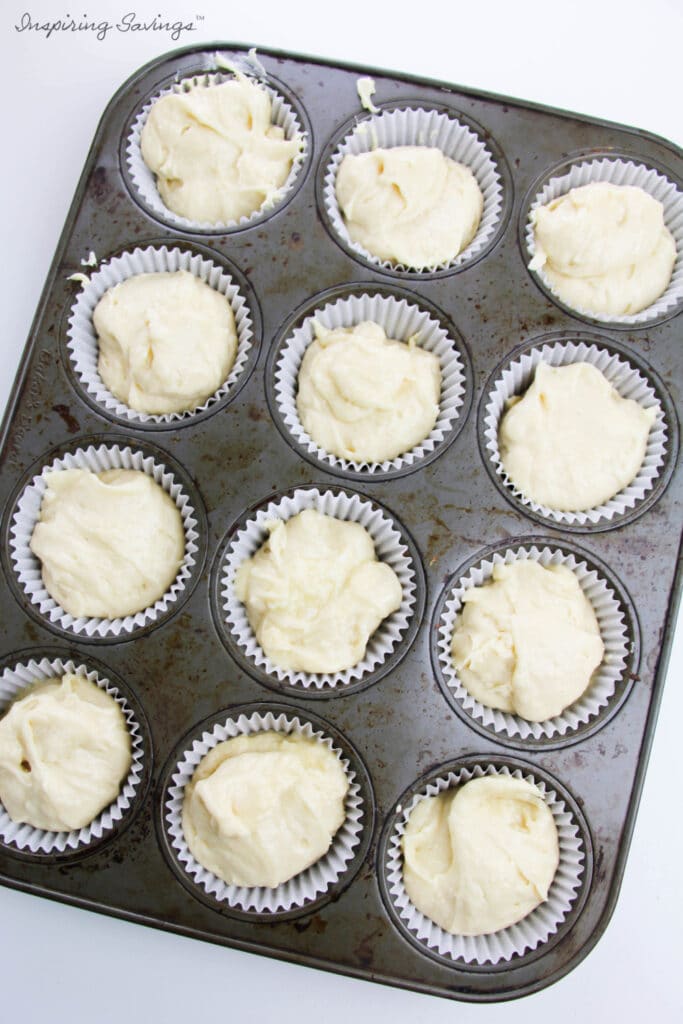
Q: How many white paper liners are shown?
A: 12